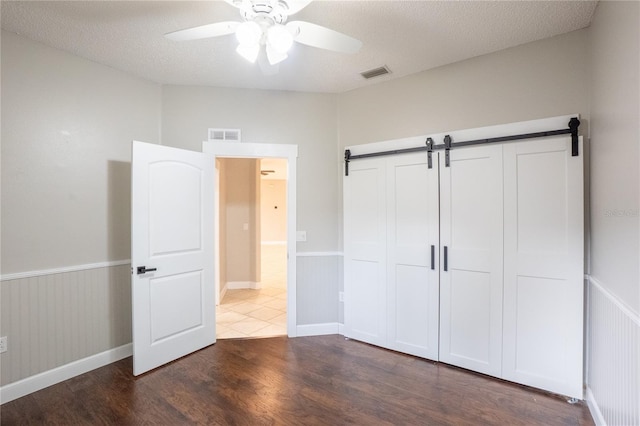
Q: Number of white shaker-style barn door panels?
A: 4